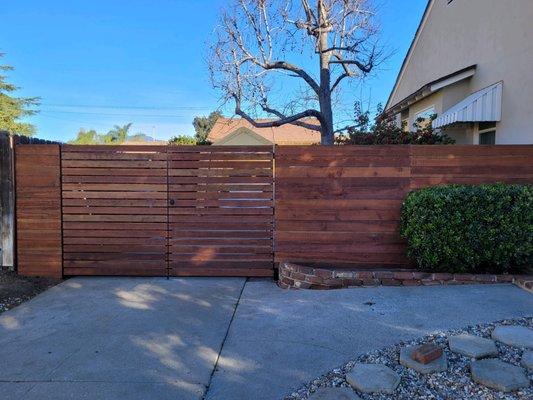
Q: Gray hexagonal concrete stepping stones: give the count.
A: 7